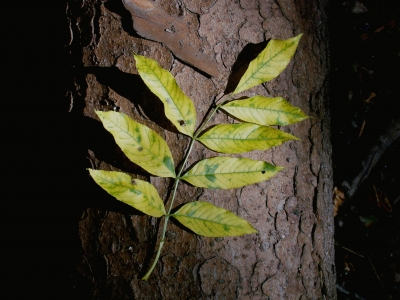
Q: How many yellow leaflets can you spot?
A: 8